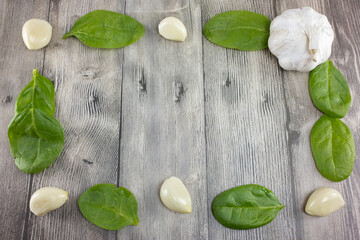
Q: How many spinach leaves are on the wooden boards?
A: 8